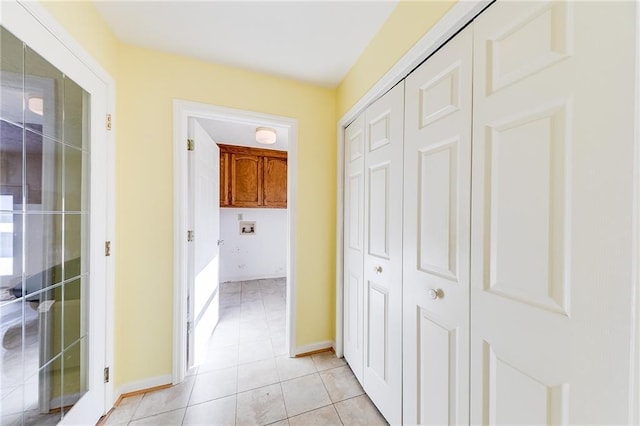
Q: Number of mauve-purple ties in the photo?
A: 0